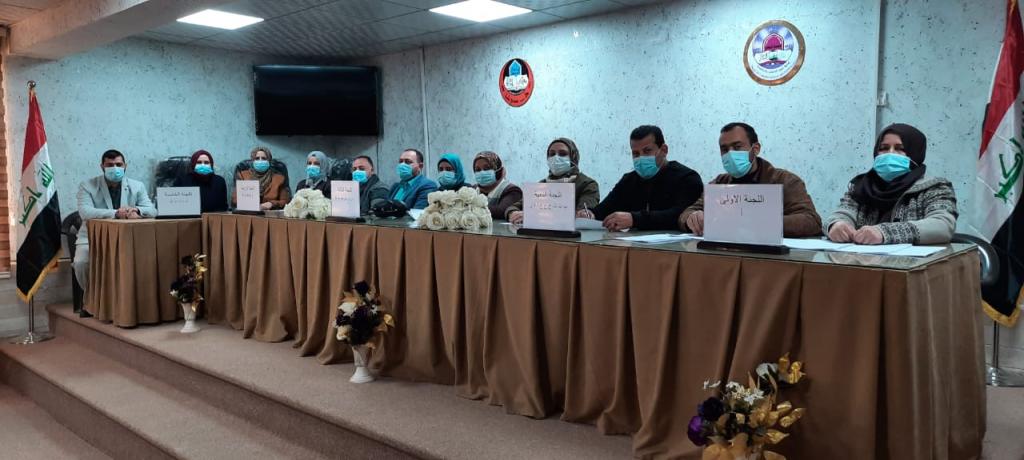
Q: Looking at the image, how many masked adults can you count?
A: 12